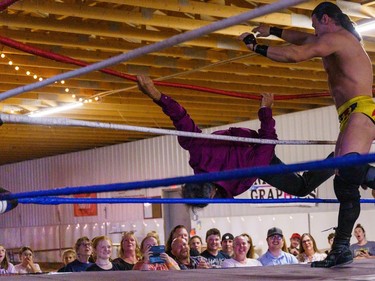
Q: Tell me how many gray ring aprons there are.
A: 1